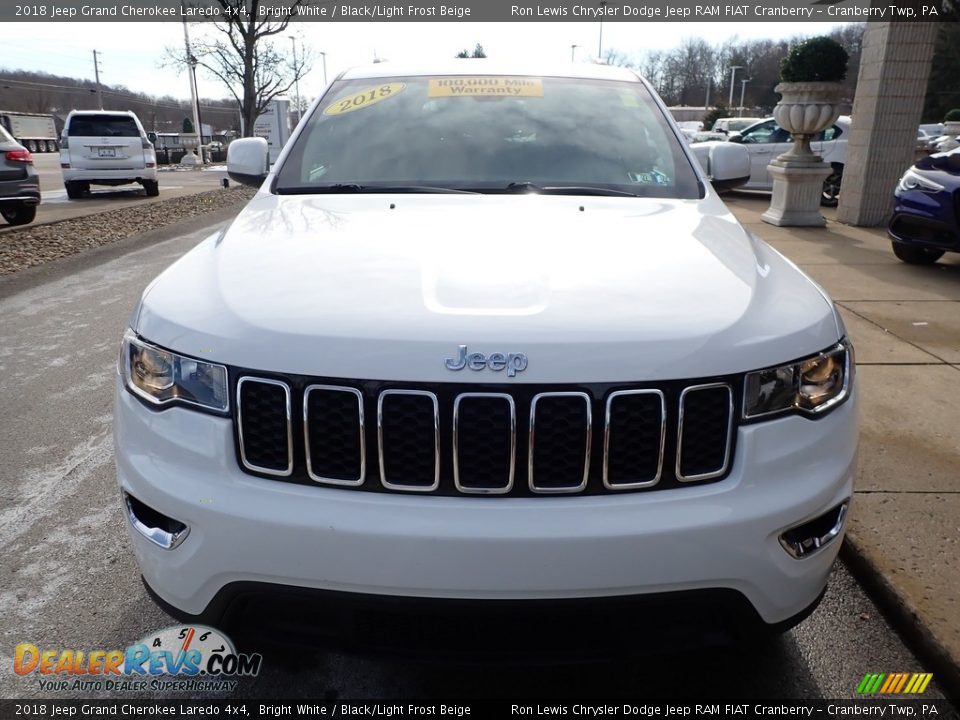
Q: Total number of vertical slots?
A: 7